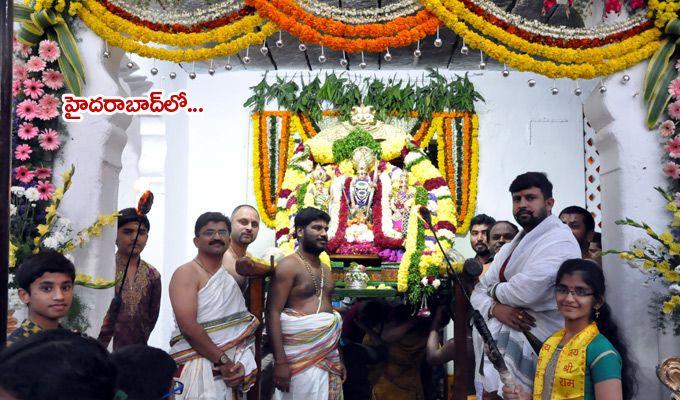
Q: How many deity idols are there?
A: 3